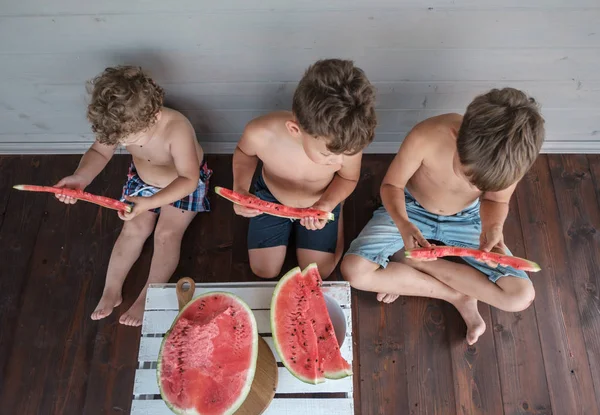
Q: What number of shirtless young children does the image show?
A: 3